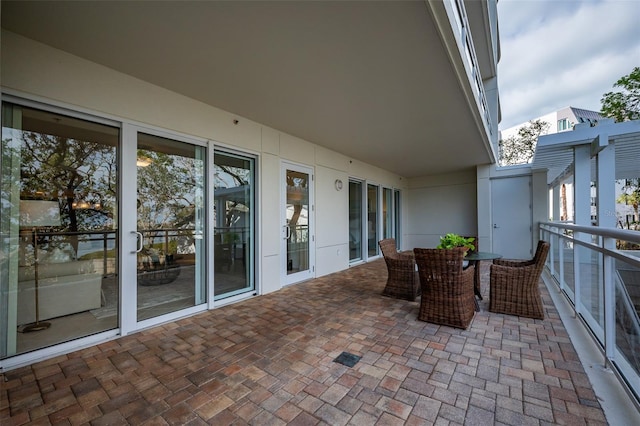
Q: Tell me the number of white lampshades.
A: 1